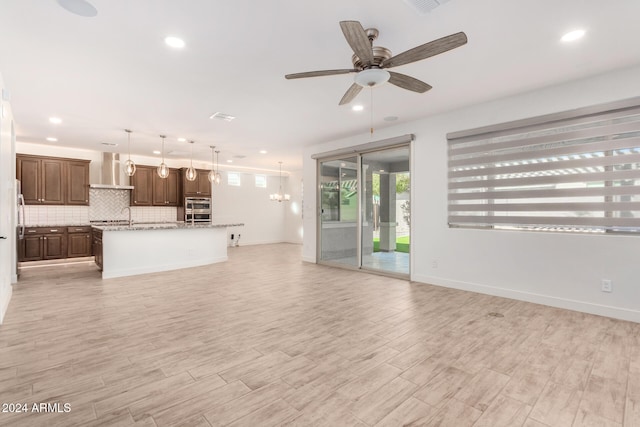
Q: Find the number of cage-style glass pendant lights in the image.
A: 5